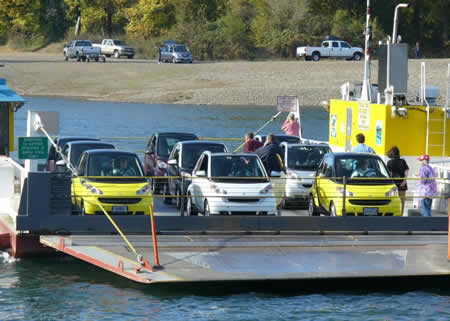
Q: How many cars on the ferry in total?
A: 9